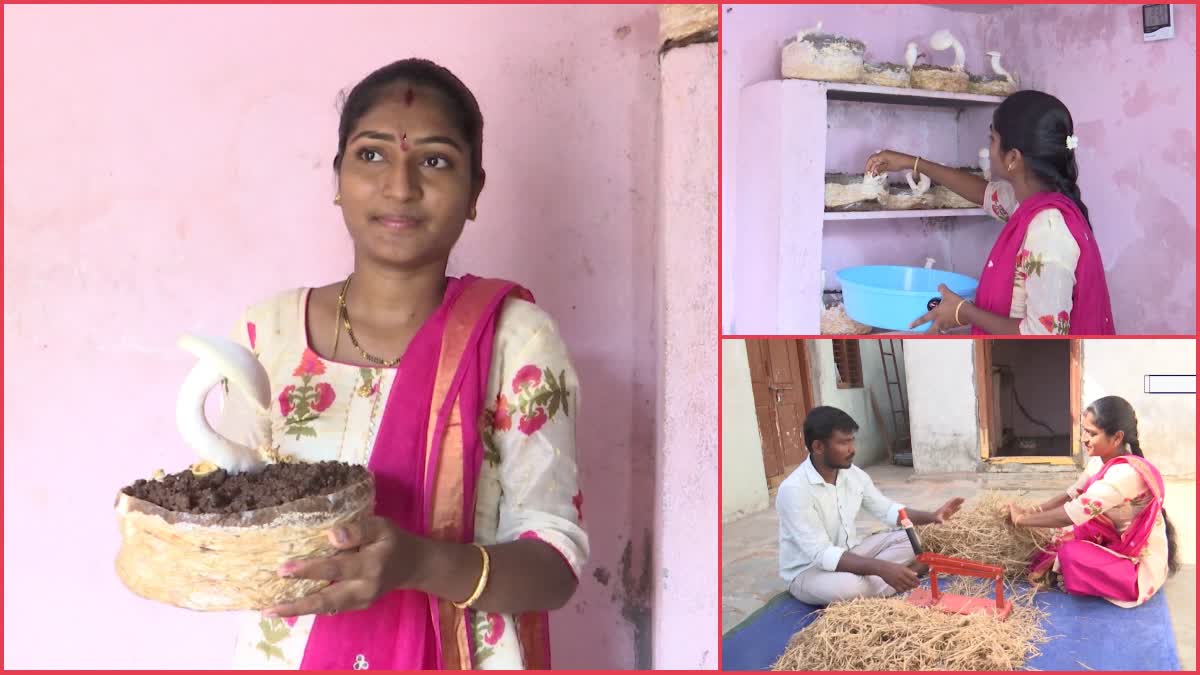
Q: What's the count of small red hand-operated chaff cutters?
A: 1